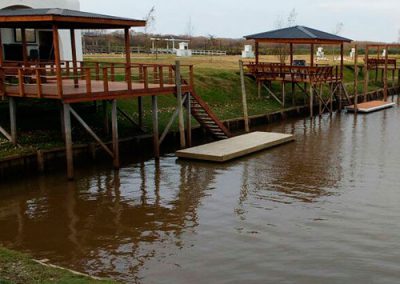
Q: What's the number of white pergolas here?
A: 1